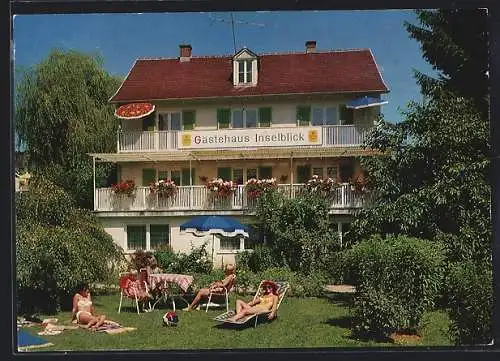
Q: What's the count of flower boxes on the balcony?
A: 6